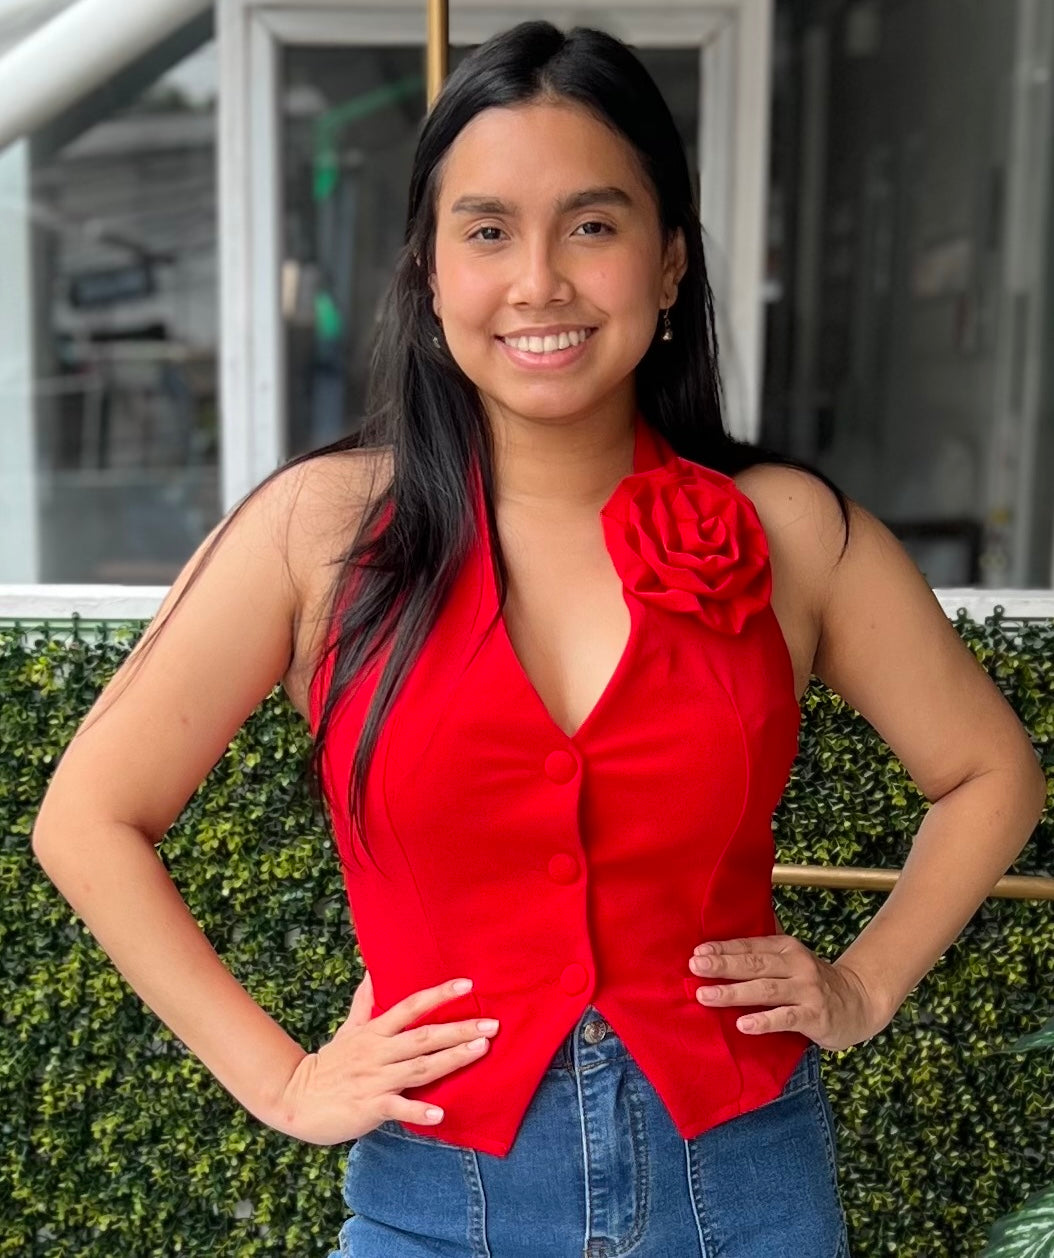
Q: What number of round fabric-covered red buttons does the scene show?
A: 3